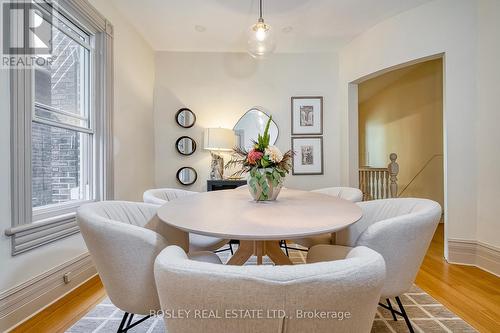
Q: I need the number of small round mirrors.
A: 3